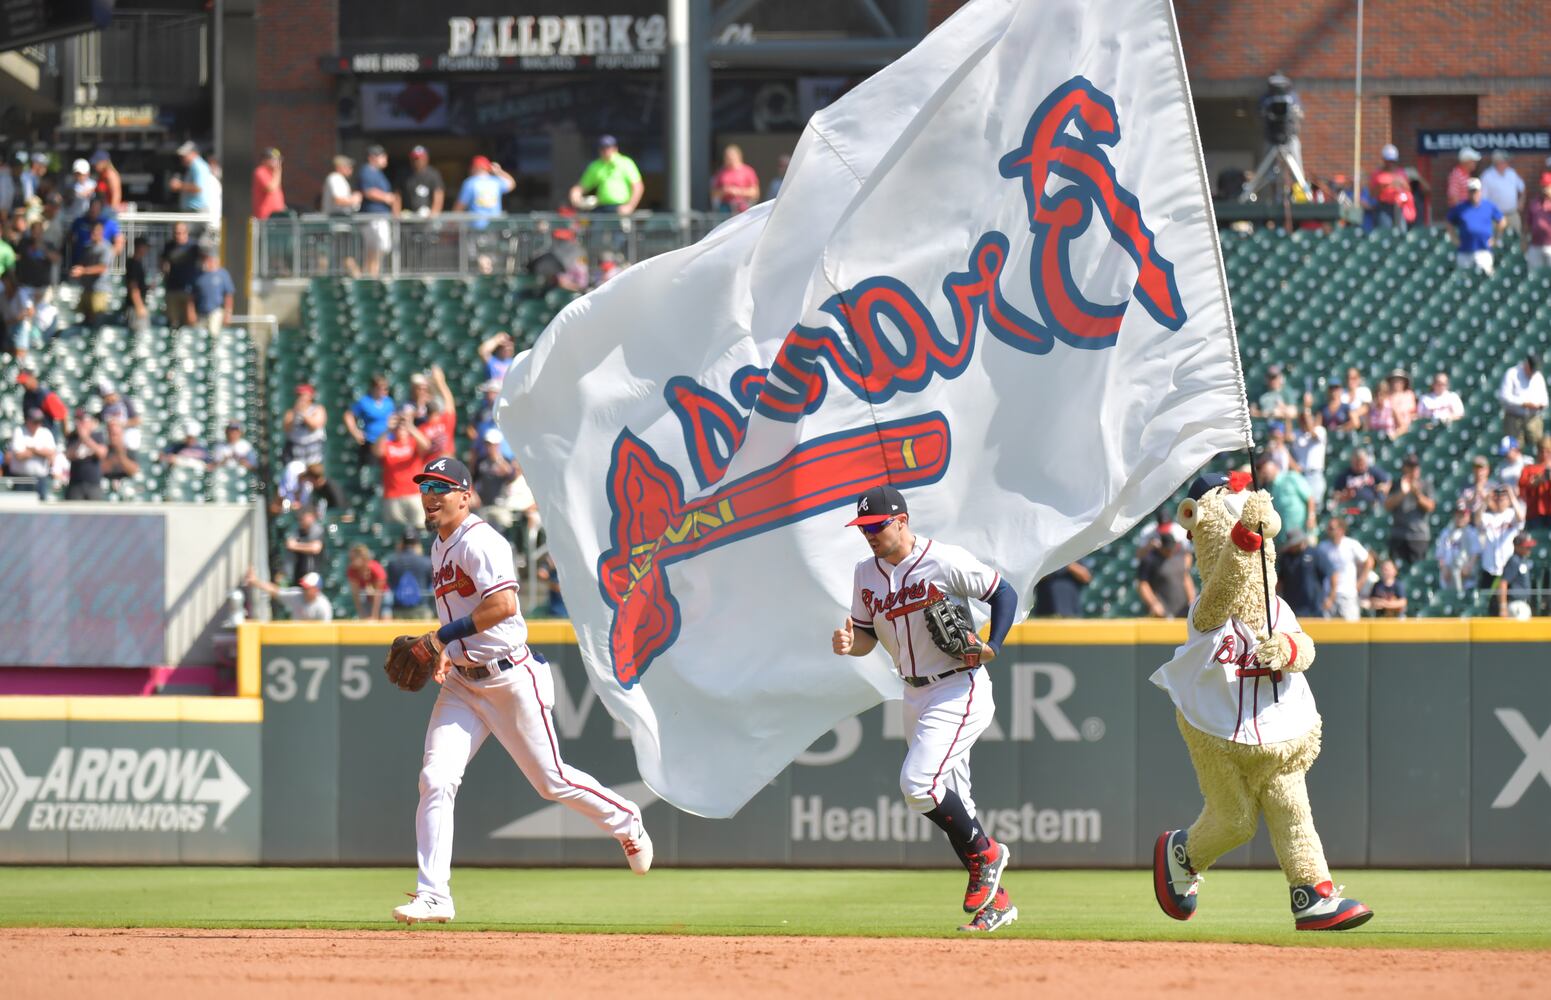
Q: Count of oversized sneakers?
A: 2